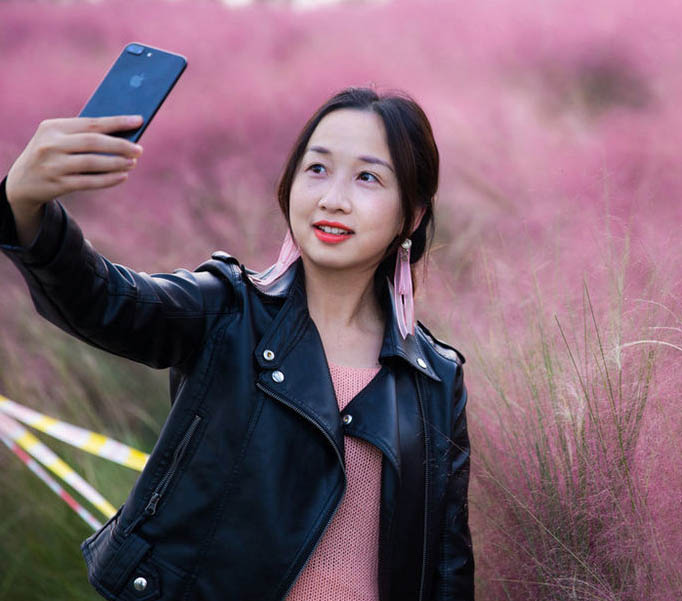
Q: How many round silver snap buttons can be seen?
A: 5